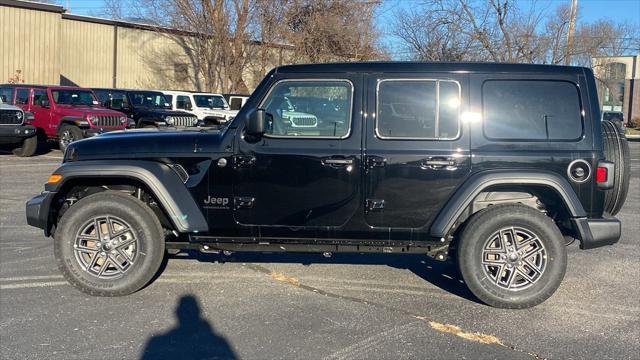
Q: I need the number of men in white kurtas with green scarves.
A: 0